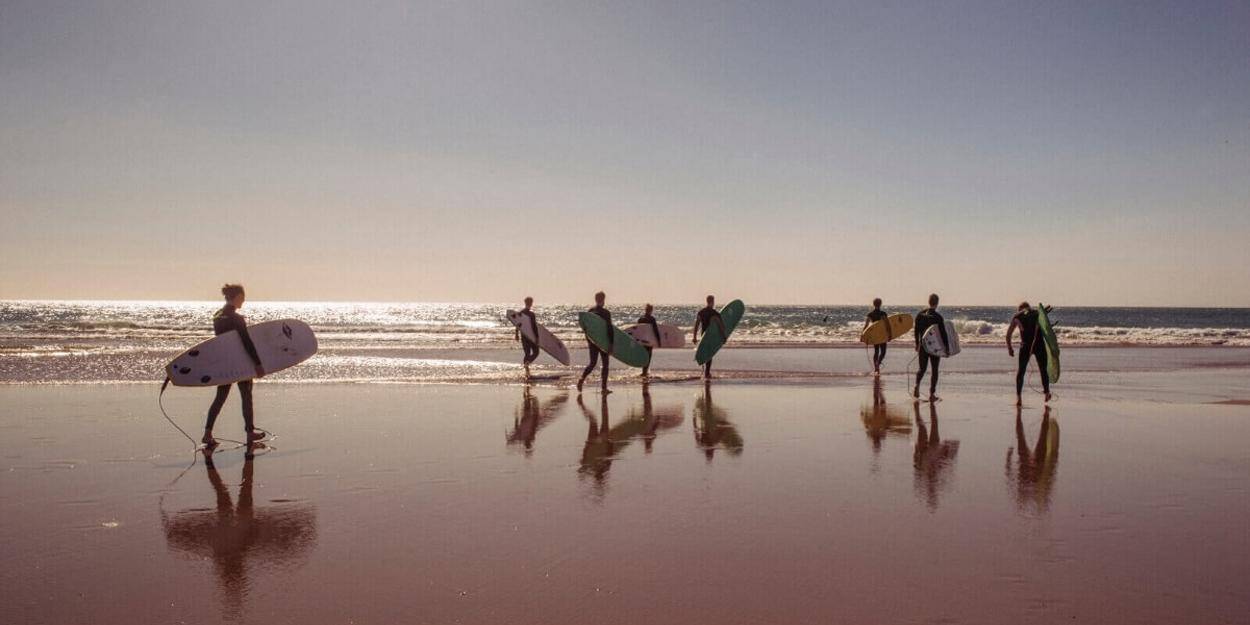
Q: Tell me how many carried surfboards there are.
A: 8